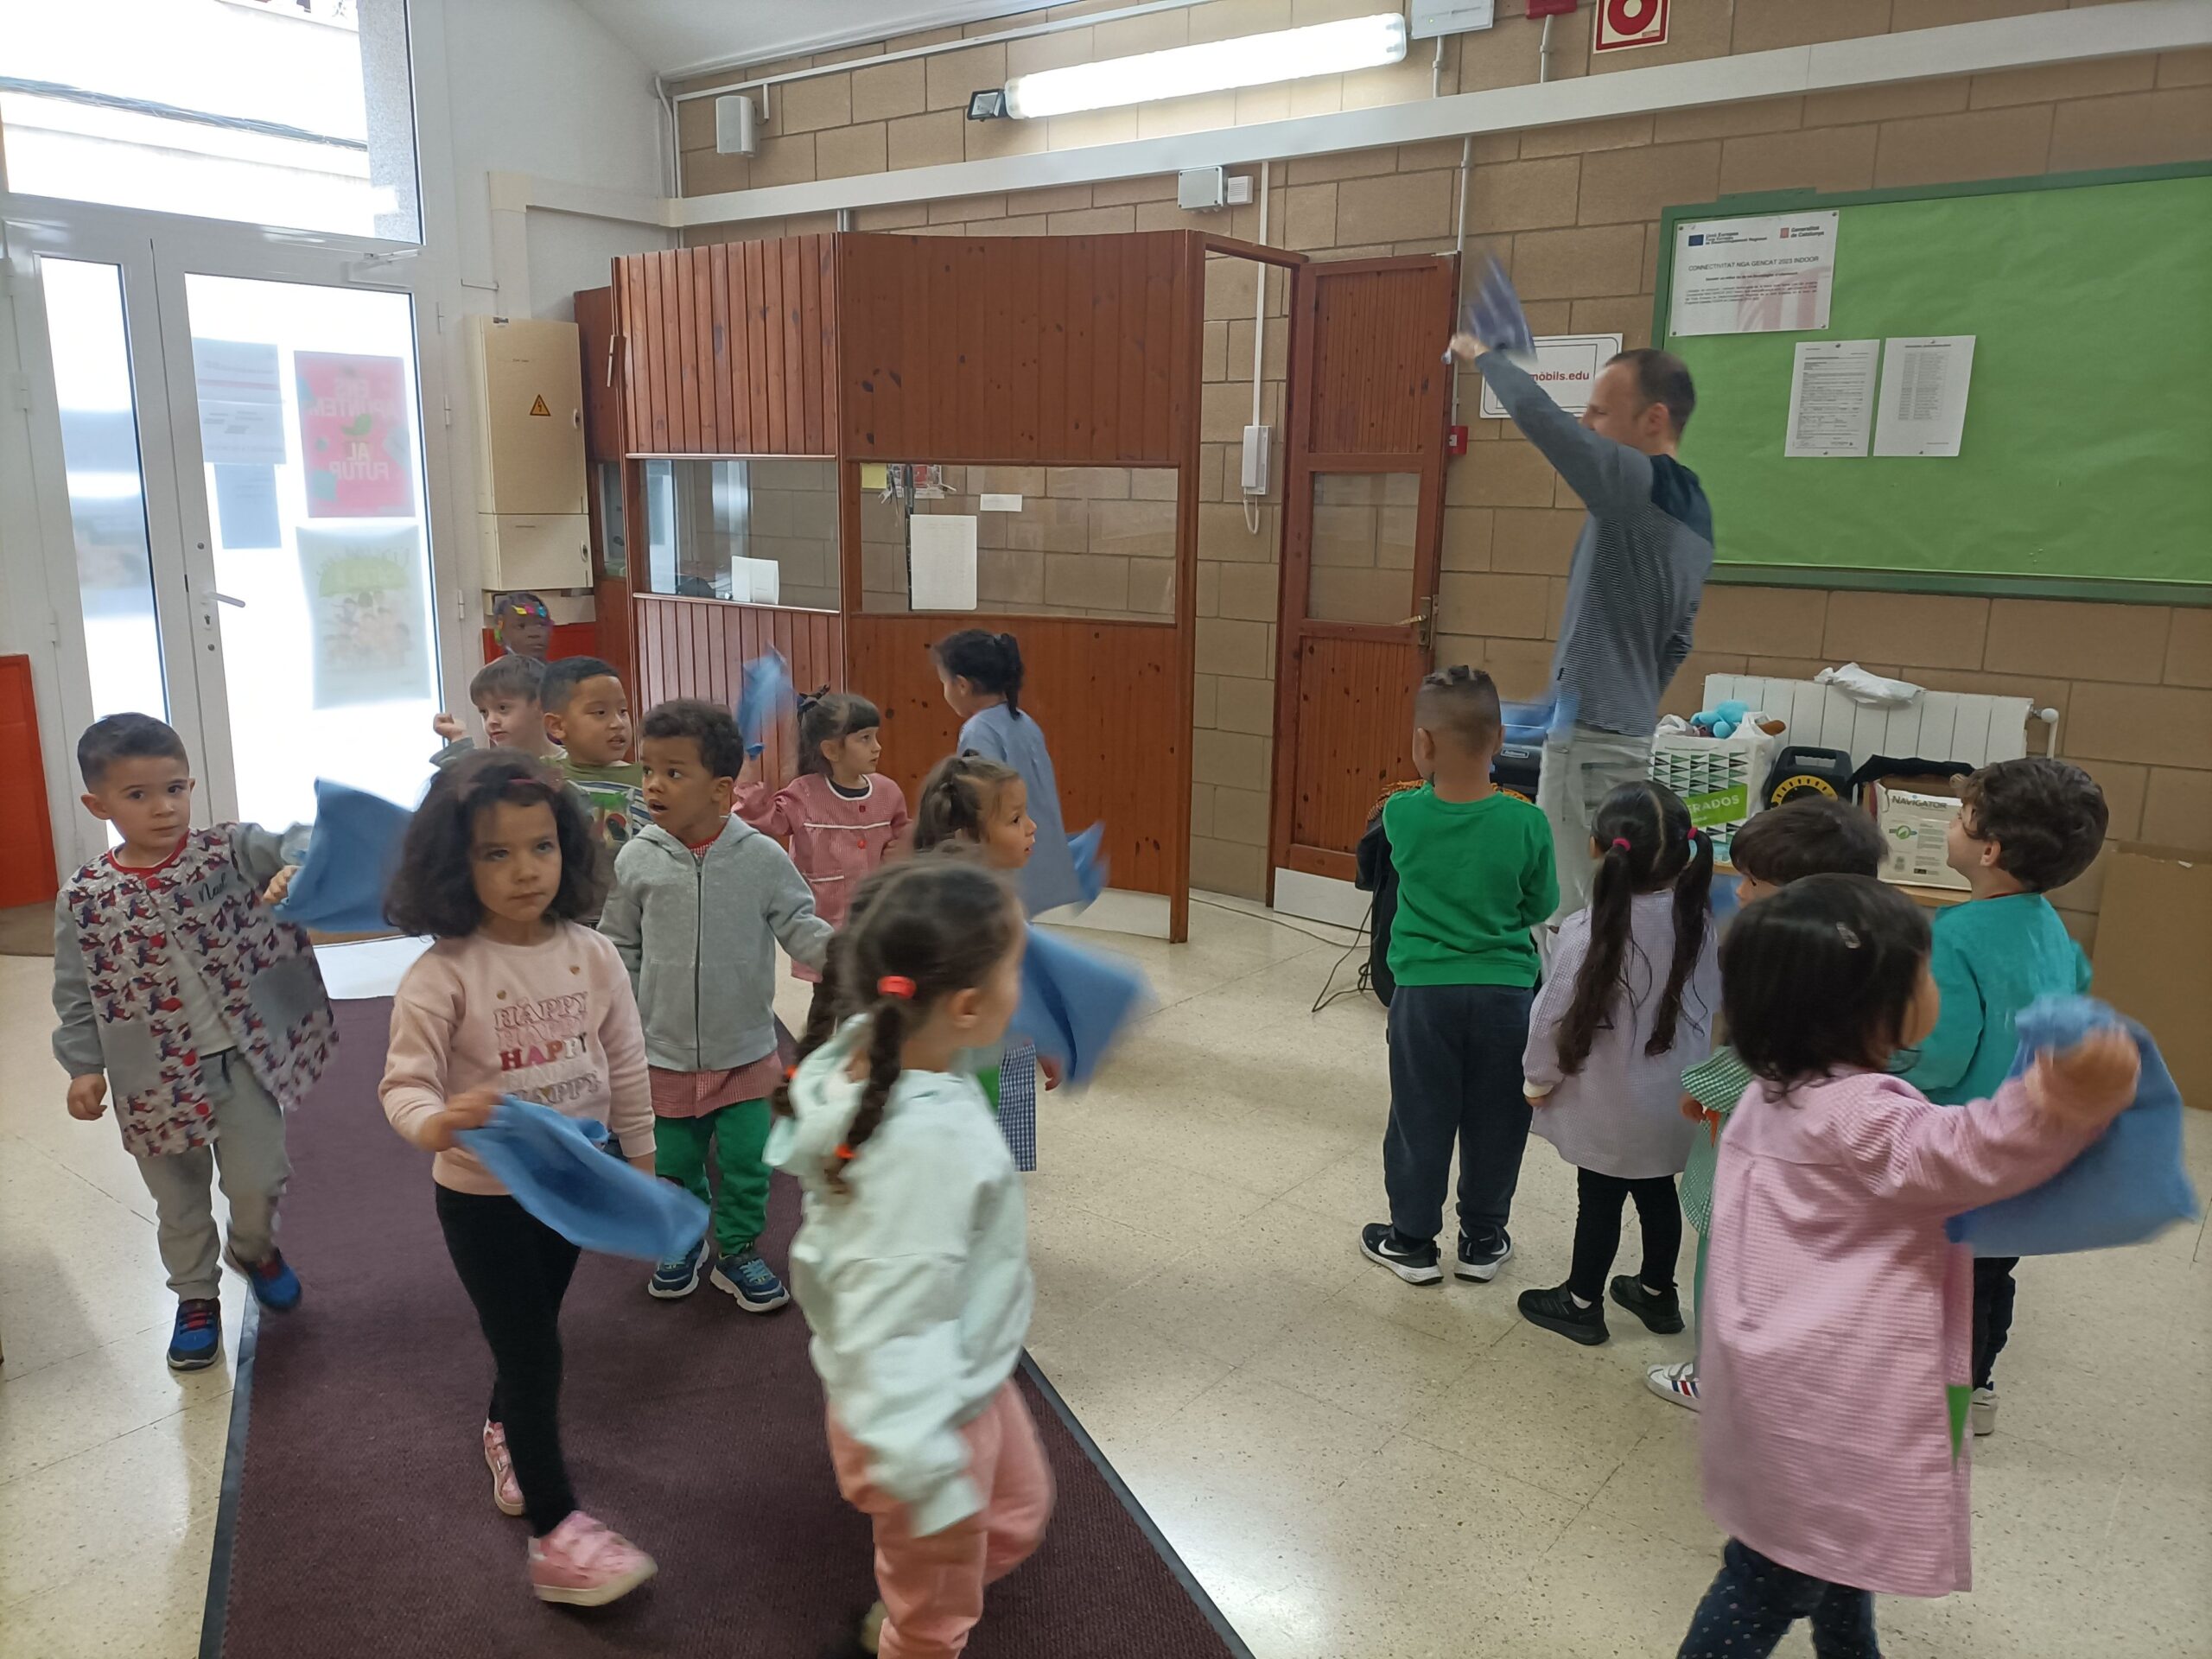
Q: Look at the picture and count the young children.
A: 15